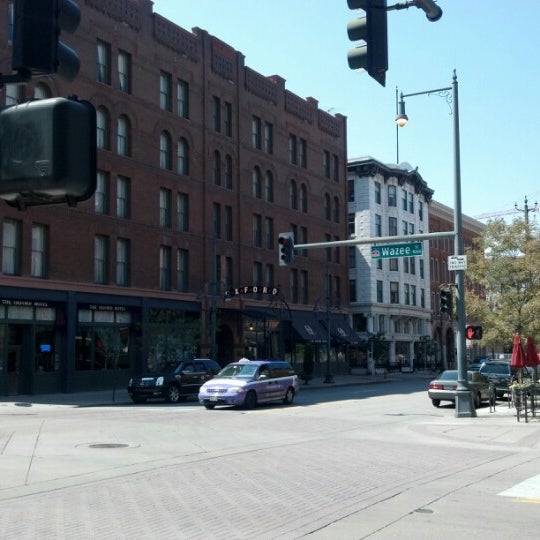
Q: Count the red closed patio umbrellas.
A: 2